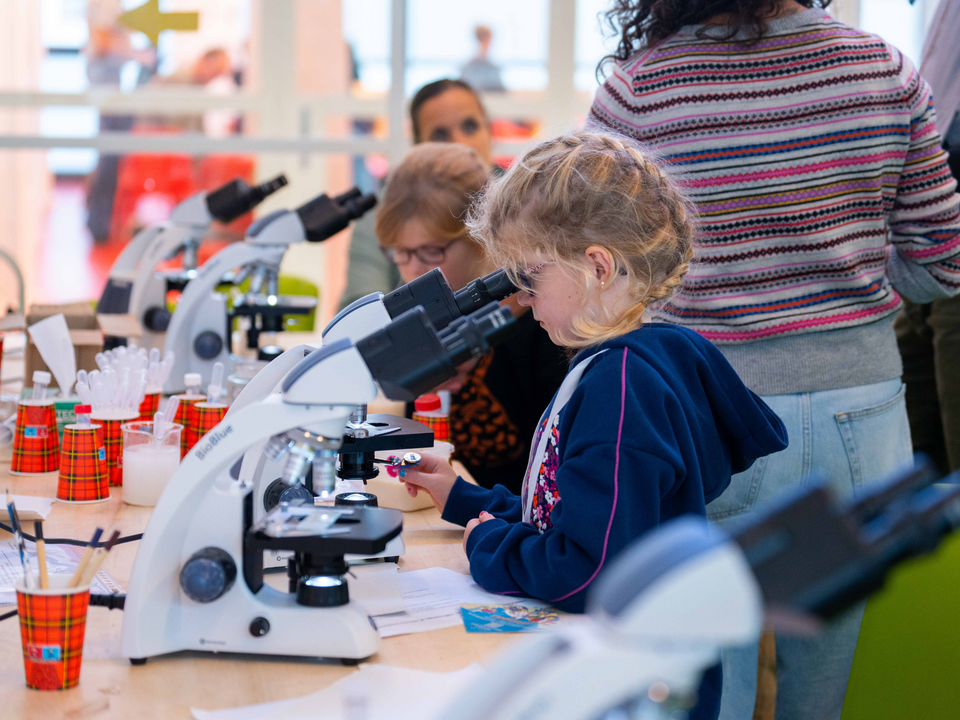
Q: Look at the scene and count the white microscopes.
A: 5